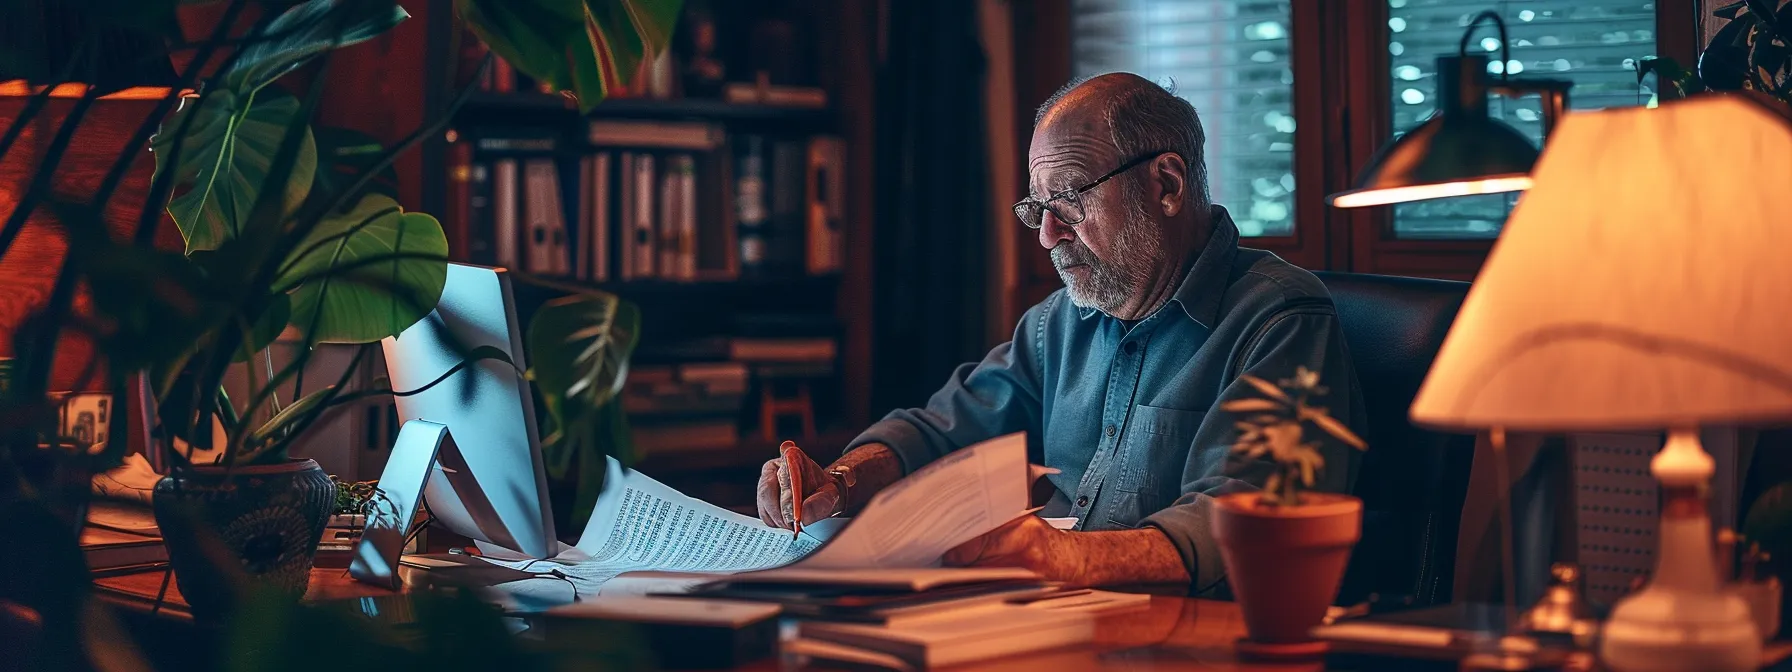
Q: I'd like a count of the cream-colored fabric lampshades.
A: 1